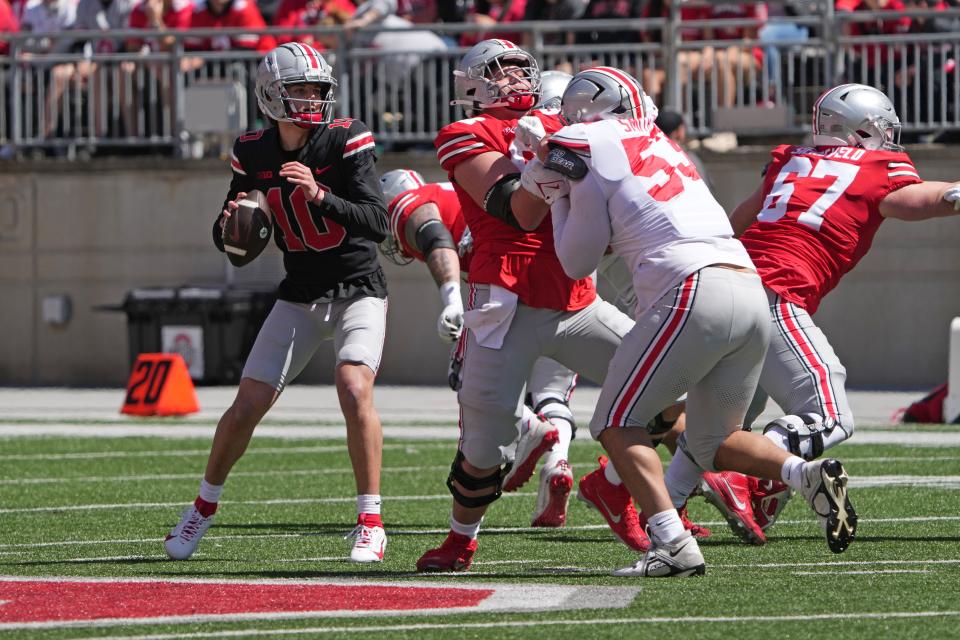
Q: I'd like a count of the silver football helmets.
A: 6